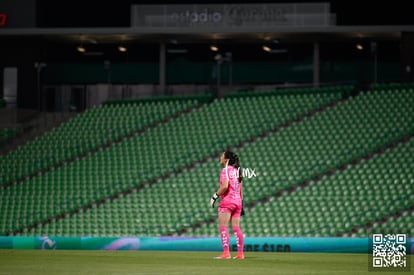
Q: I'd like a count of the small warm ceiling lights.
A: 5